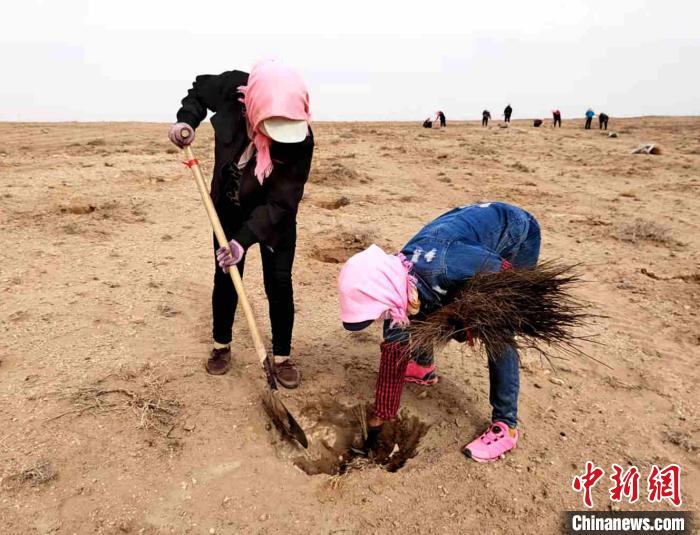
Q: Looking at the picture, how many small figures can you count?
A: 8